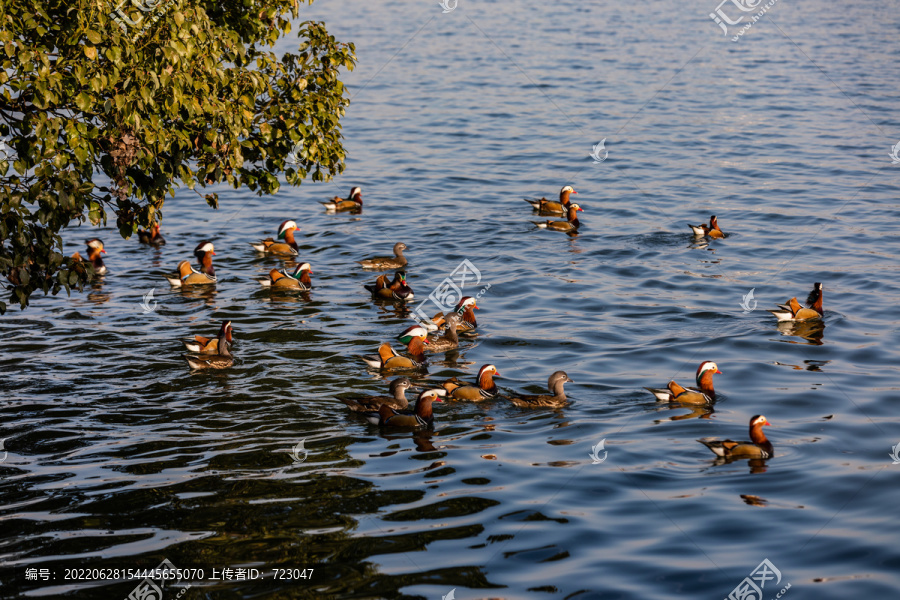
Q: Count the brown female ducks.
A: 5